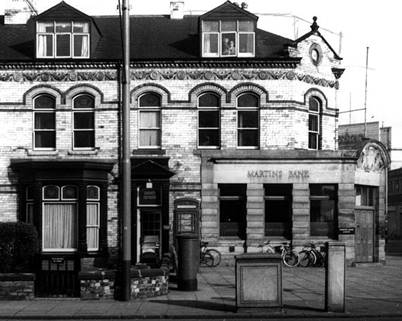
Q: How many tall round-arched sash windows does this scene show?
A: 6